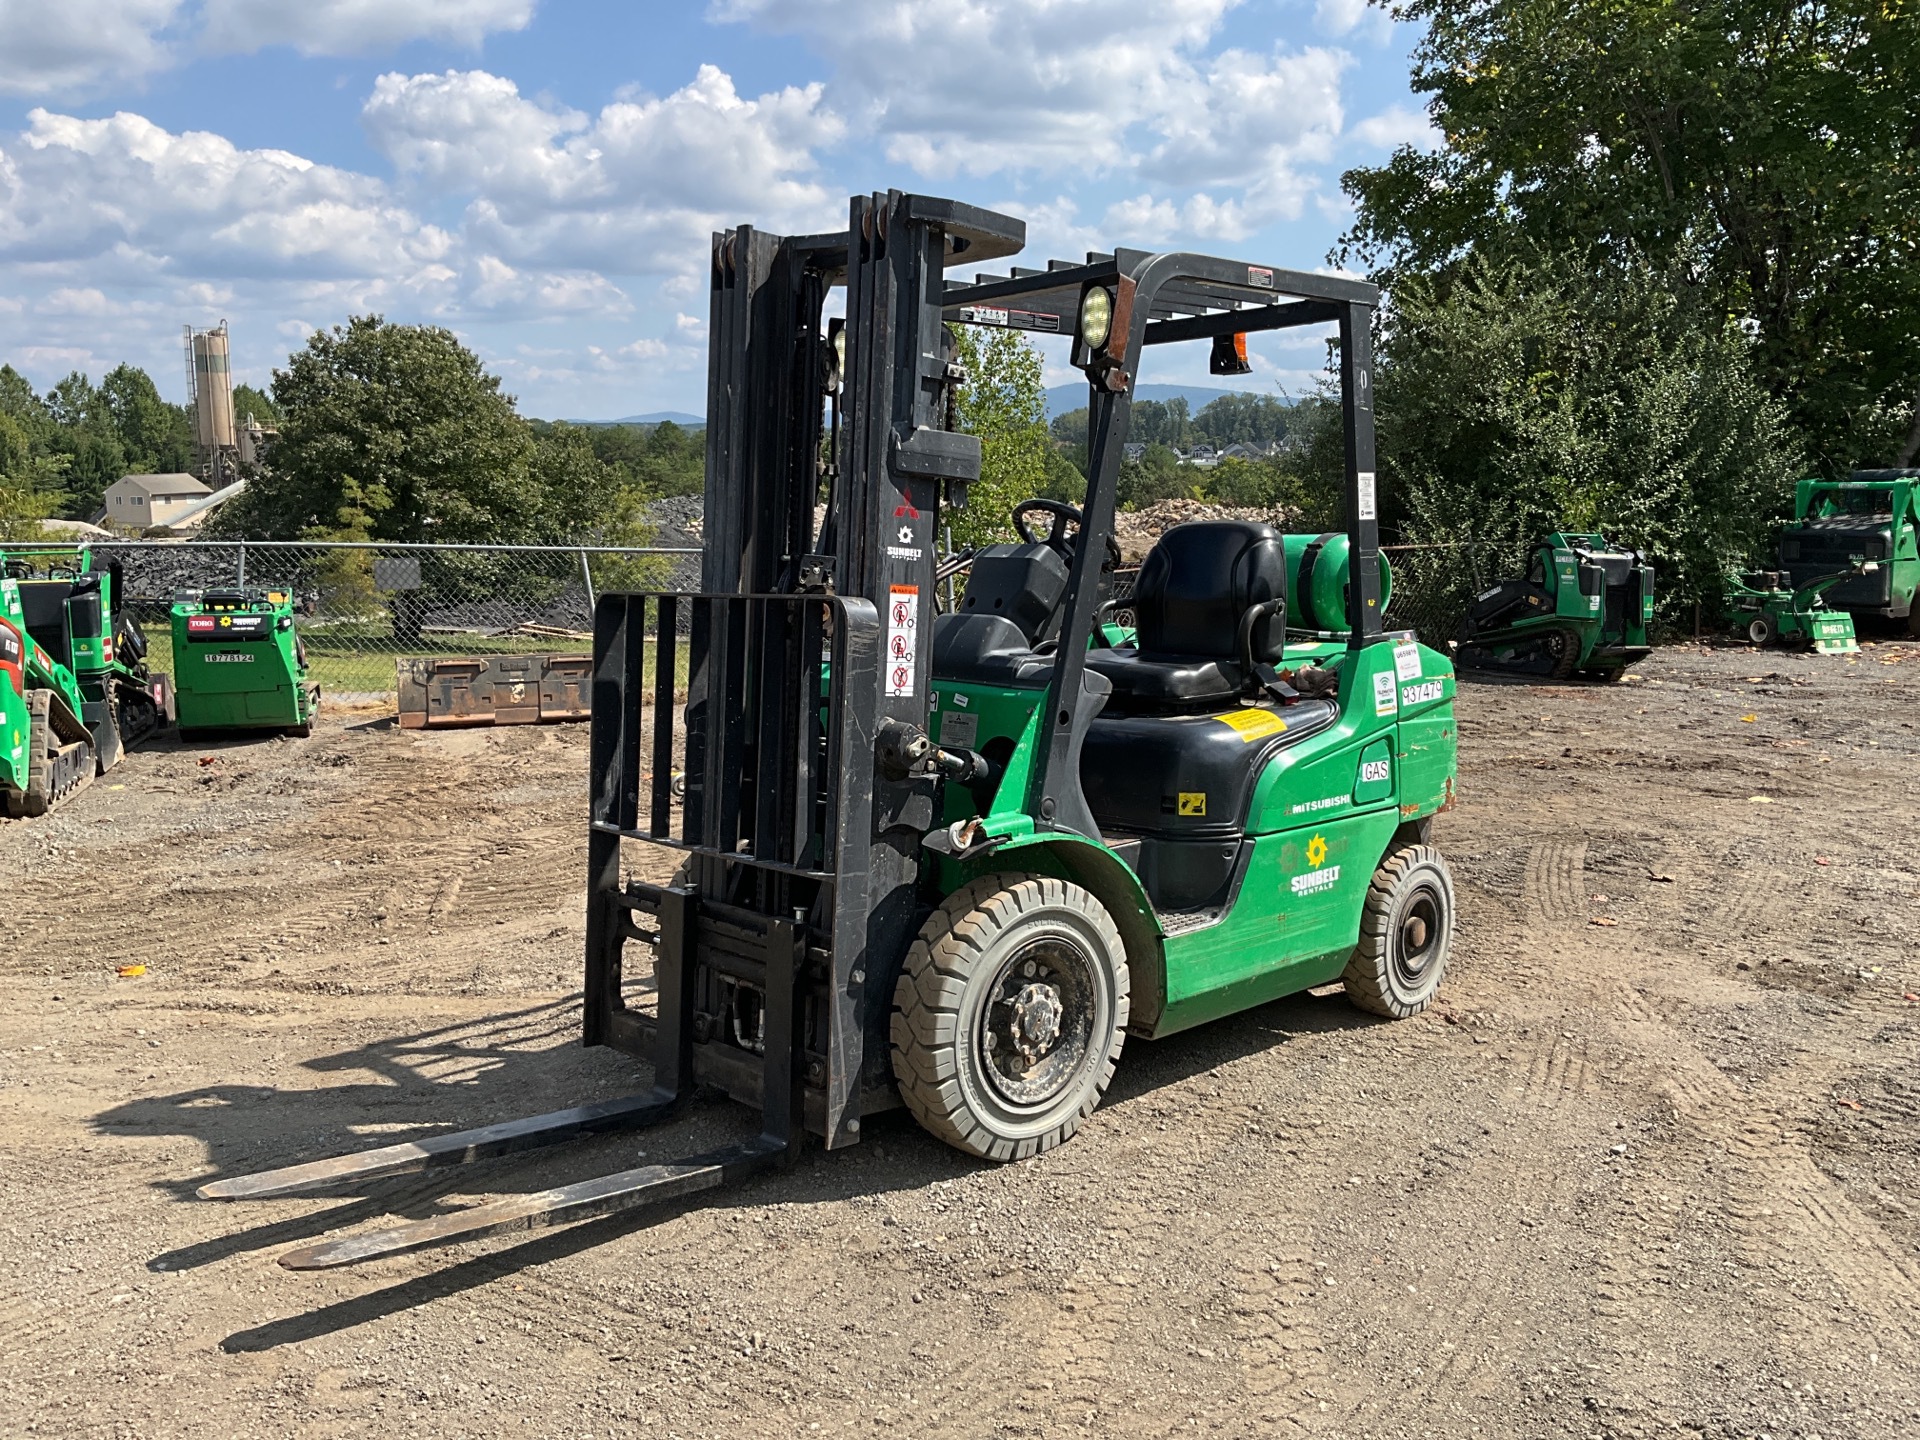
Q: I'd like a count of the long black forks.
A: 2